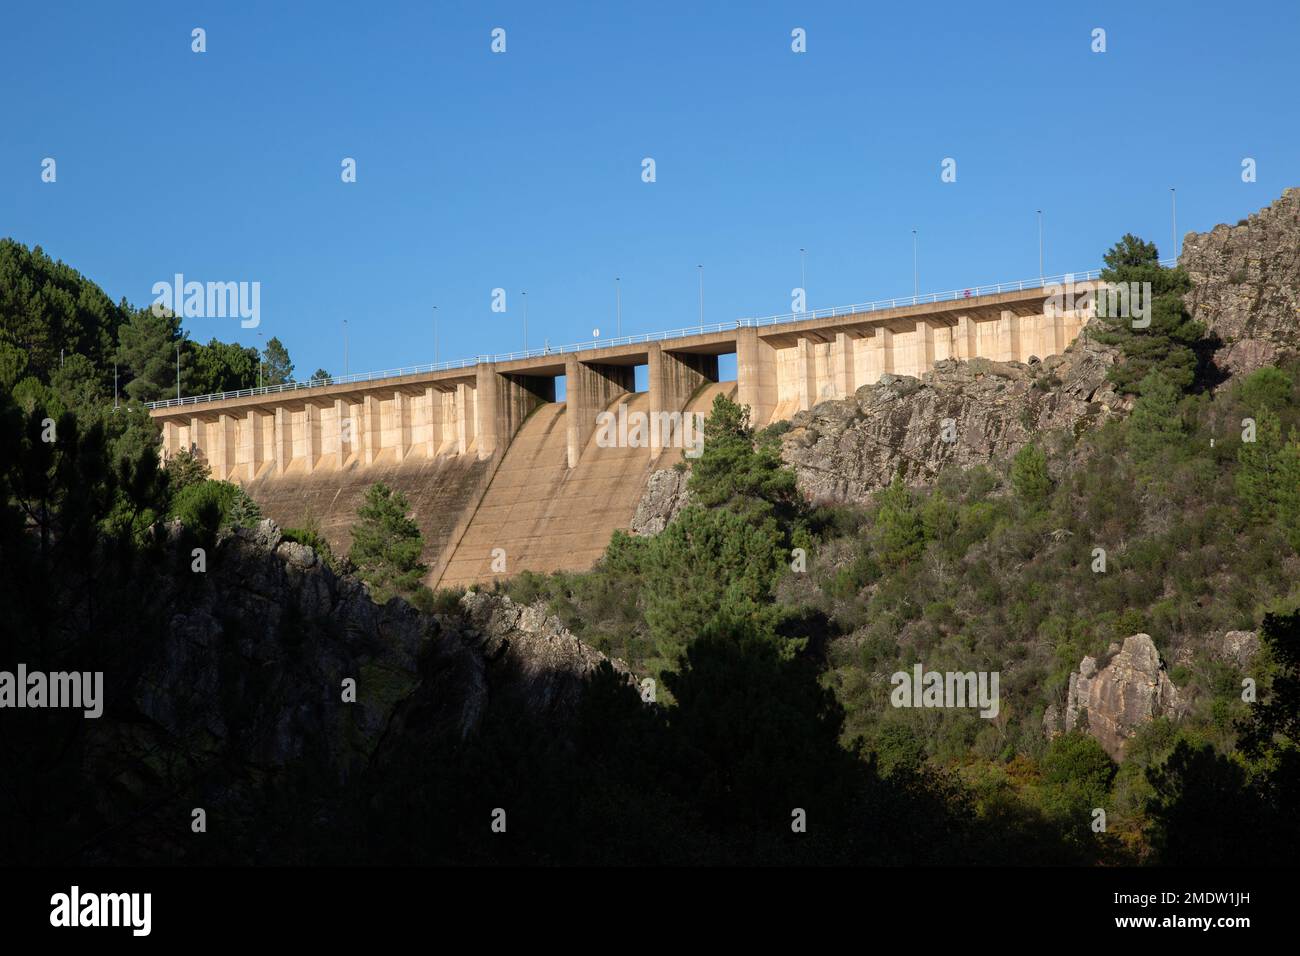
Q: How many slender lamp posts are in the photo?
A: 13